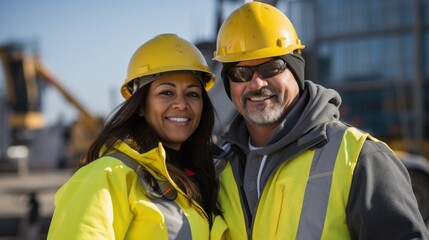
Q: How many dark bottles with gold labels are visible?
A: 0